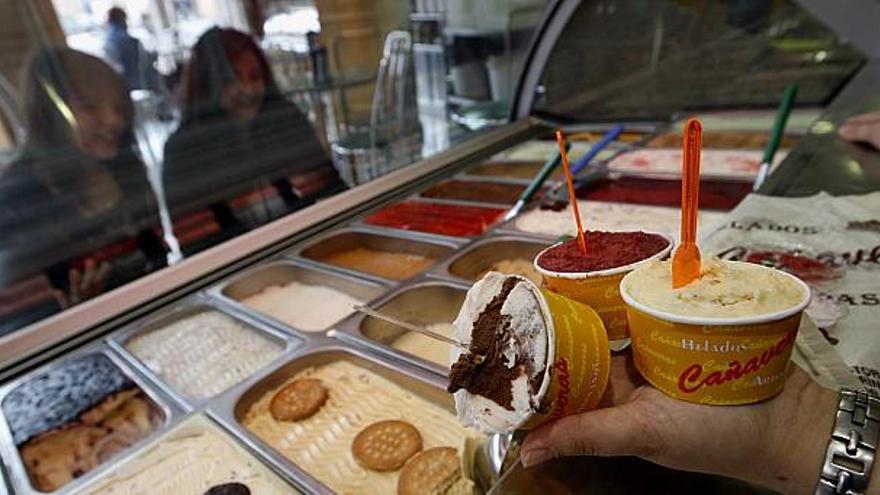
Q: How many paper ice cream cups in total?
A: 3